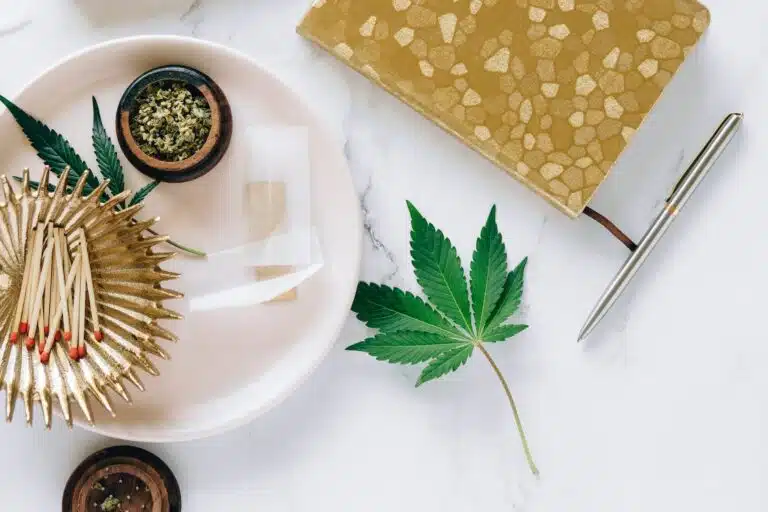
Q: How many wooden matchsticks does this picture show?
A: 11